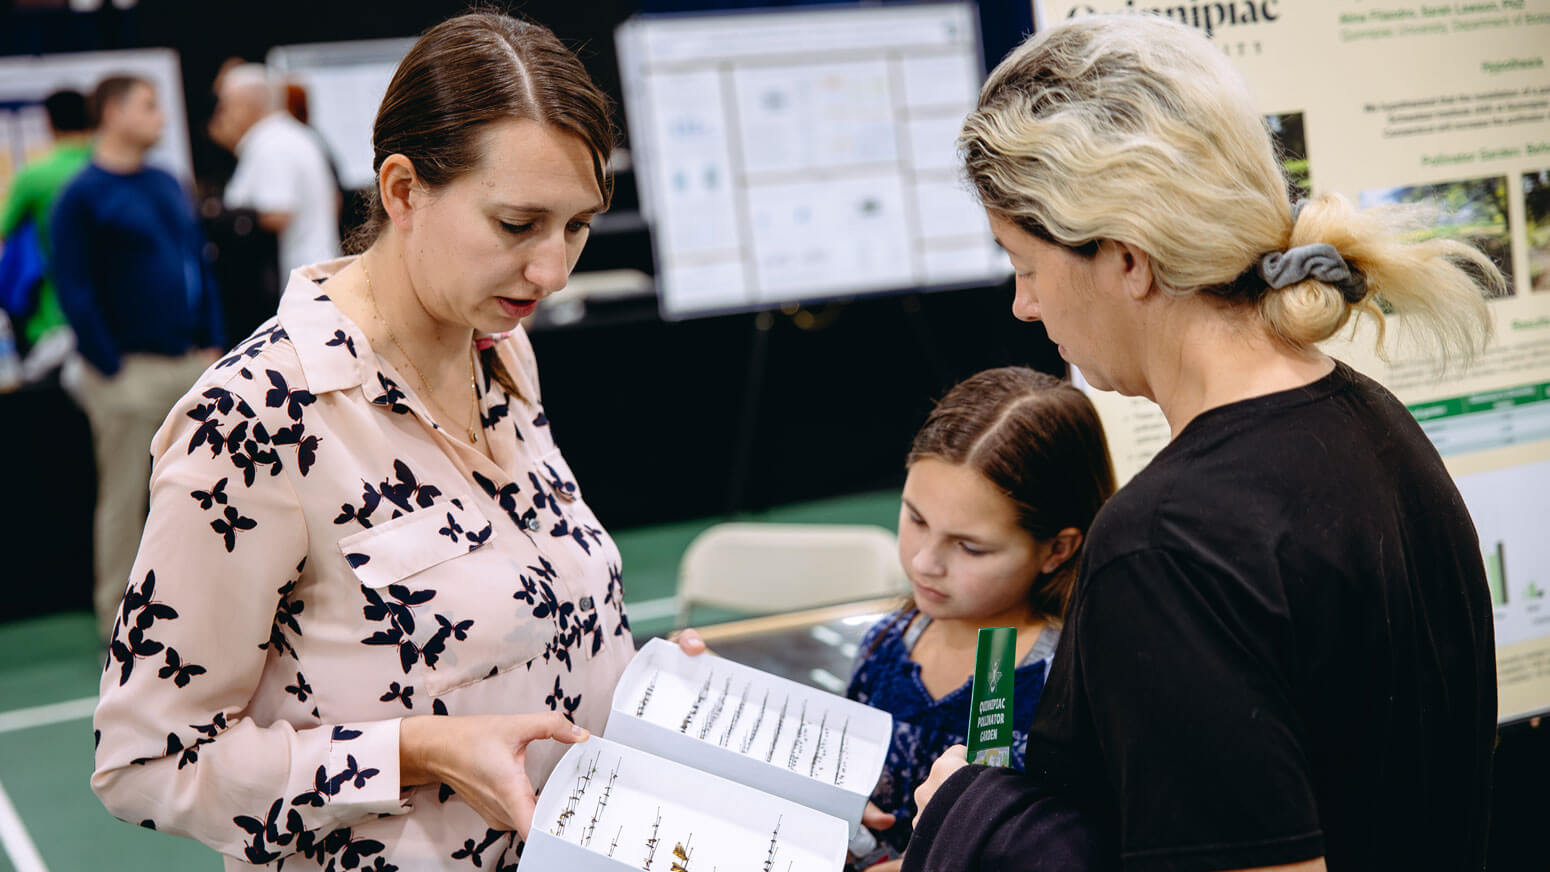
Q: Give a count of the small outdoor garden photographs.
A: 3